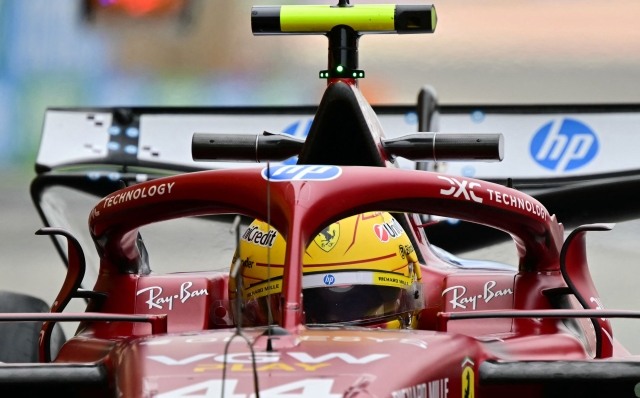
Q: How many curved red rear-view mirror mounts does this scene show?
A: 2